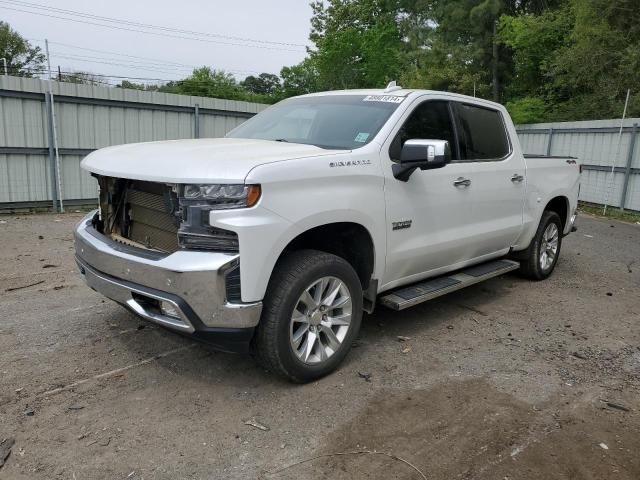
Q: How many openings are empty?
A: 1